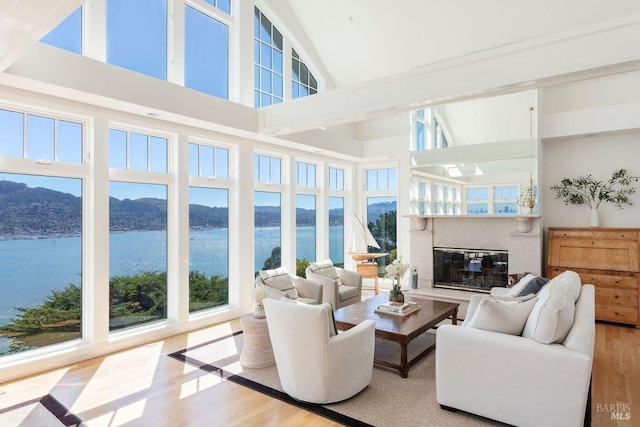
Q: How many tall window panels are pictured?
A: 7